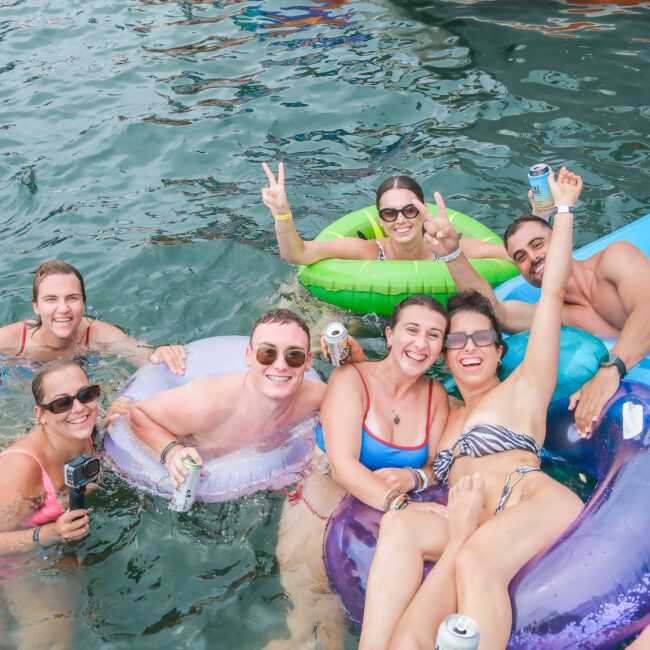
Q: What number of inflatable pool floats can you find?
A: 4